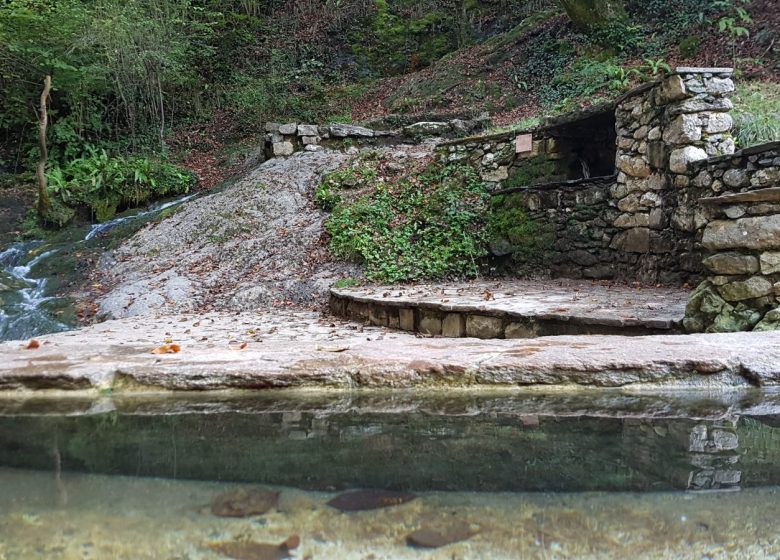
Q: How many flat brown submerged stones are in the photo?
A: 4